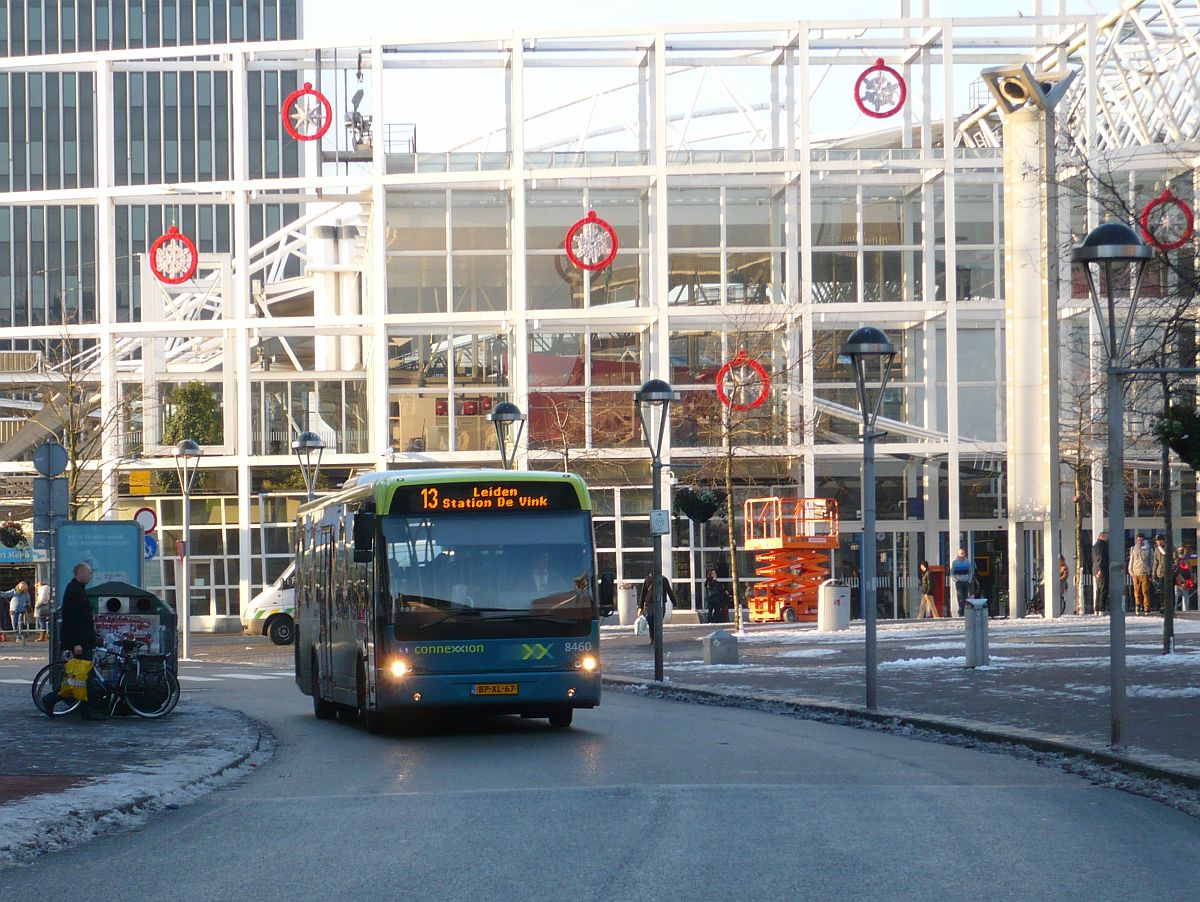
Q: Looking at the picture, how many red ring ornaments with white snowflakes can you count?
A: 6